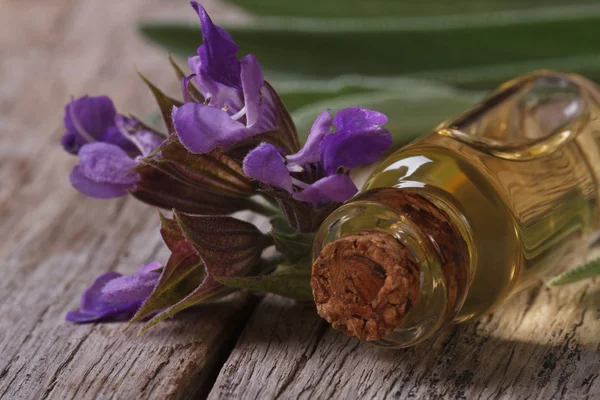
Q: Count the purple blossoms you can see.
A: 4